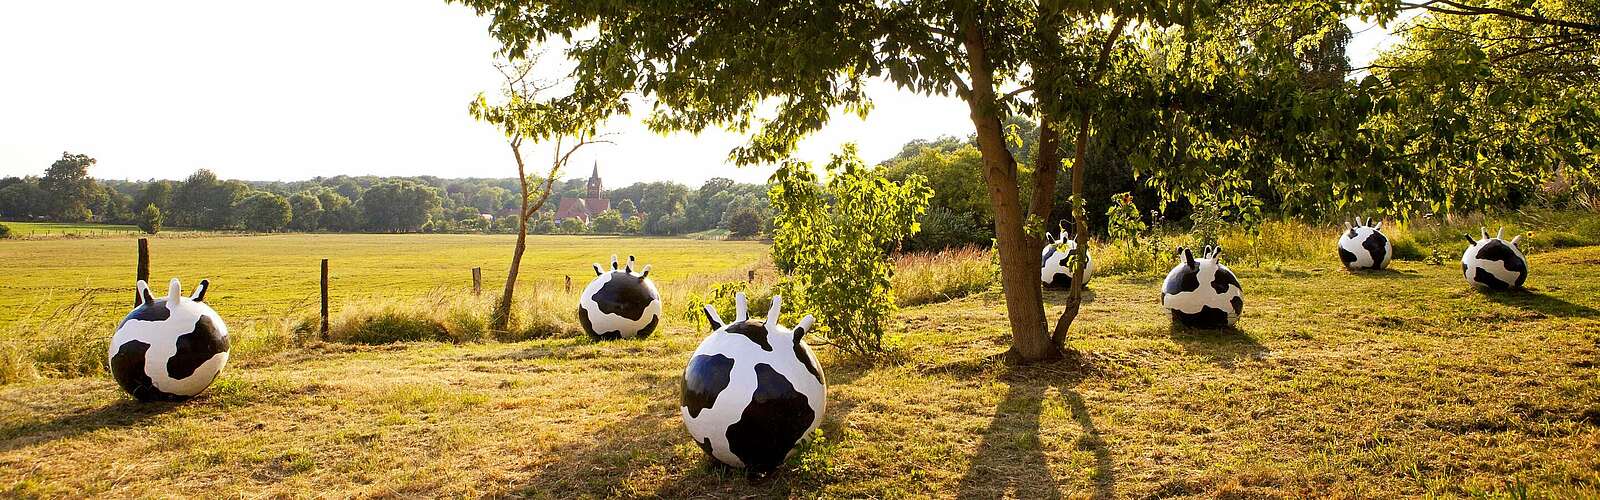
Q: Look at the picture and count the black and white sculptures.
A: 7